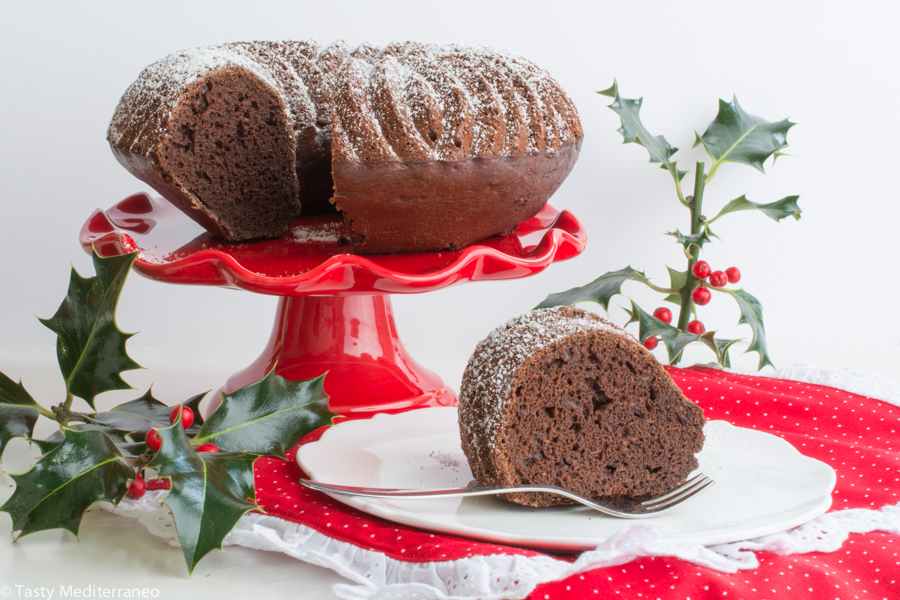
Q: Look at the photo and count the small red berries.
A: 11